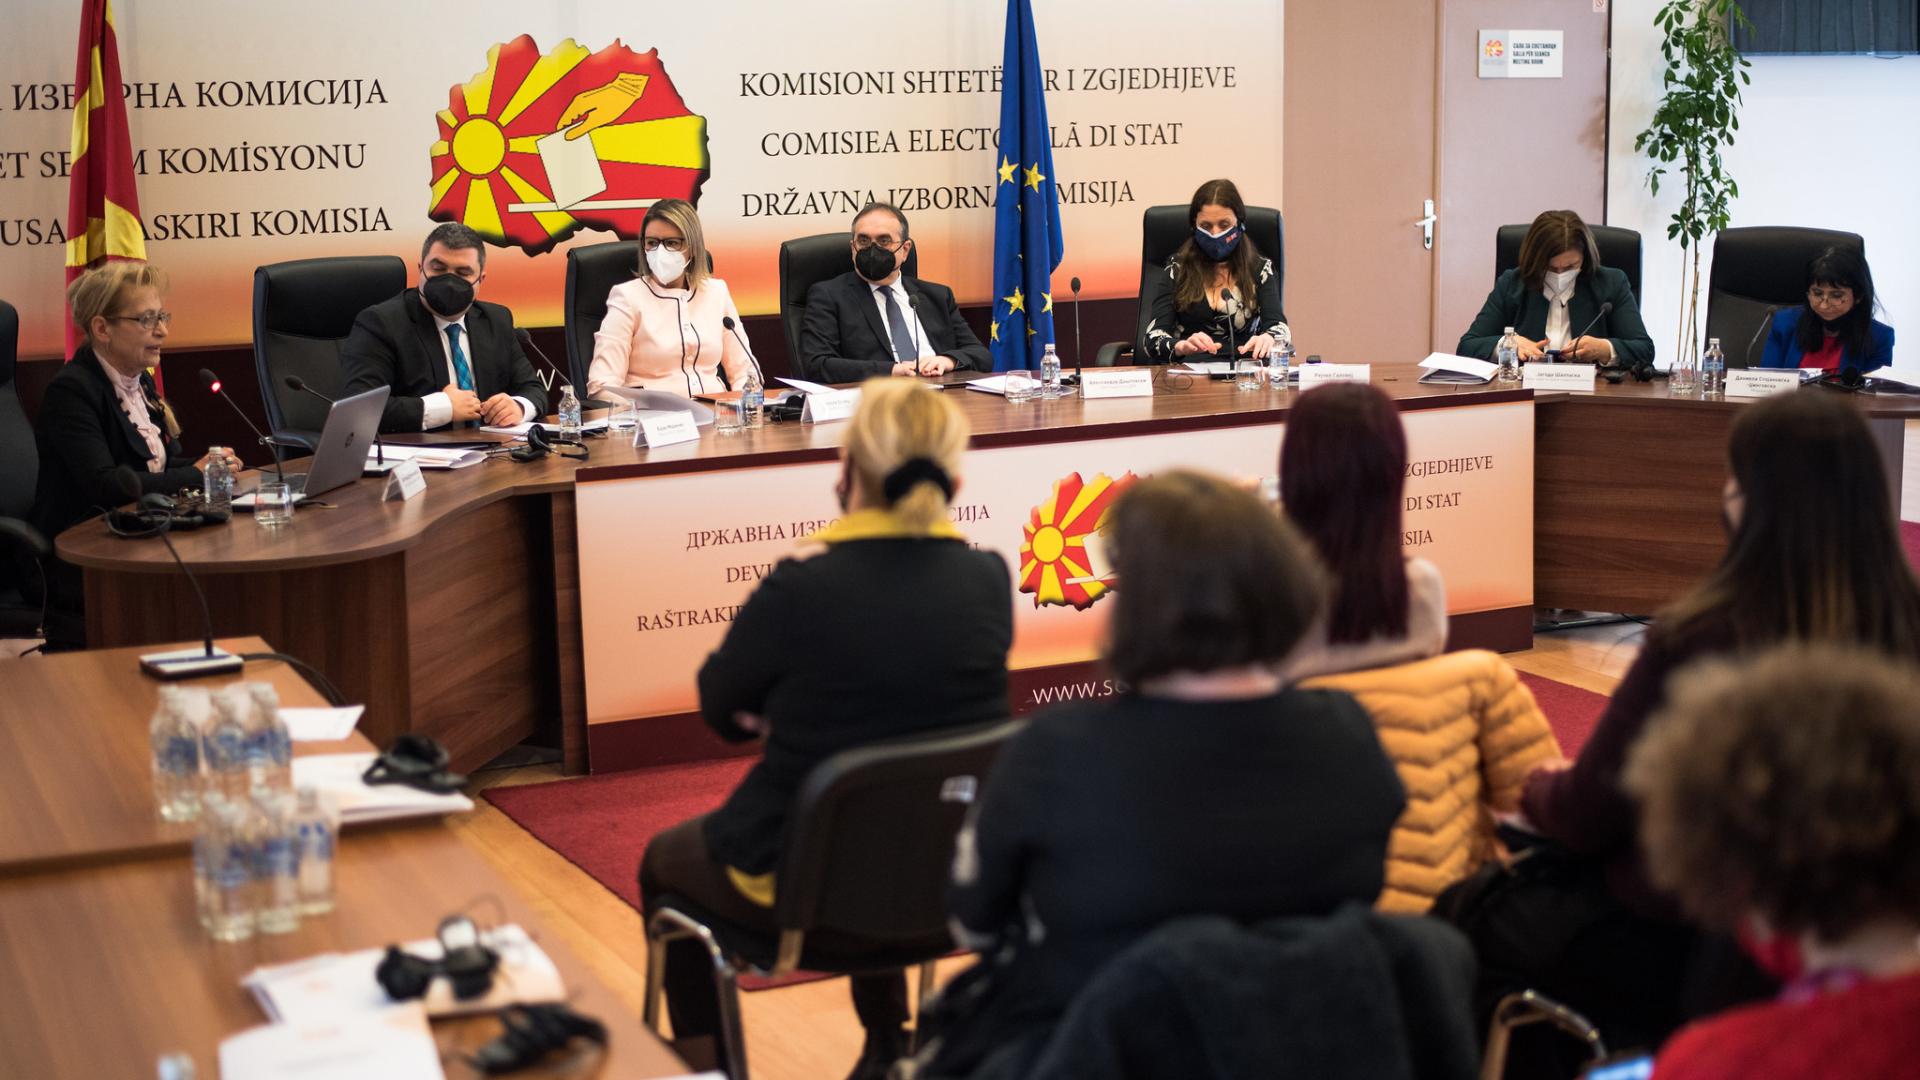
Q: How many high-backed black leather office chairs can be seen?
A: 7